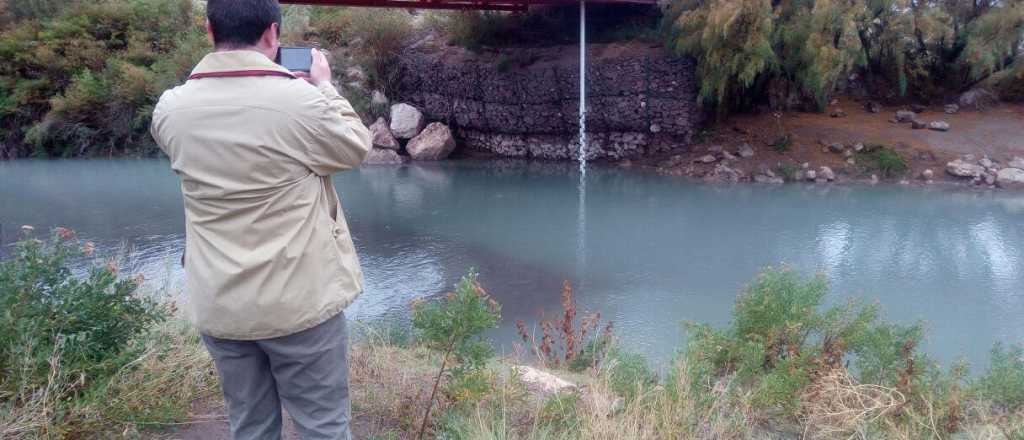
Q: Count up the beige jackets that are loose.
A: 1